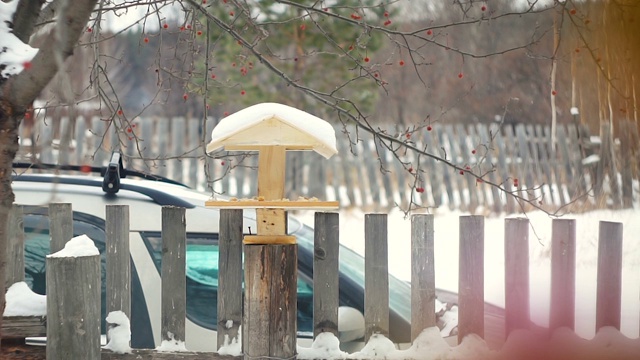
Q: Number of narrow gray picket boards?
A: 12